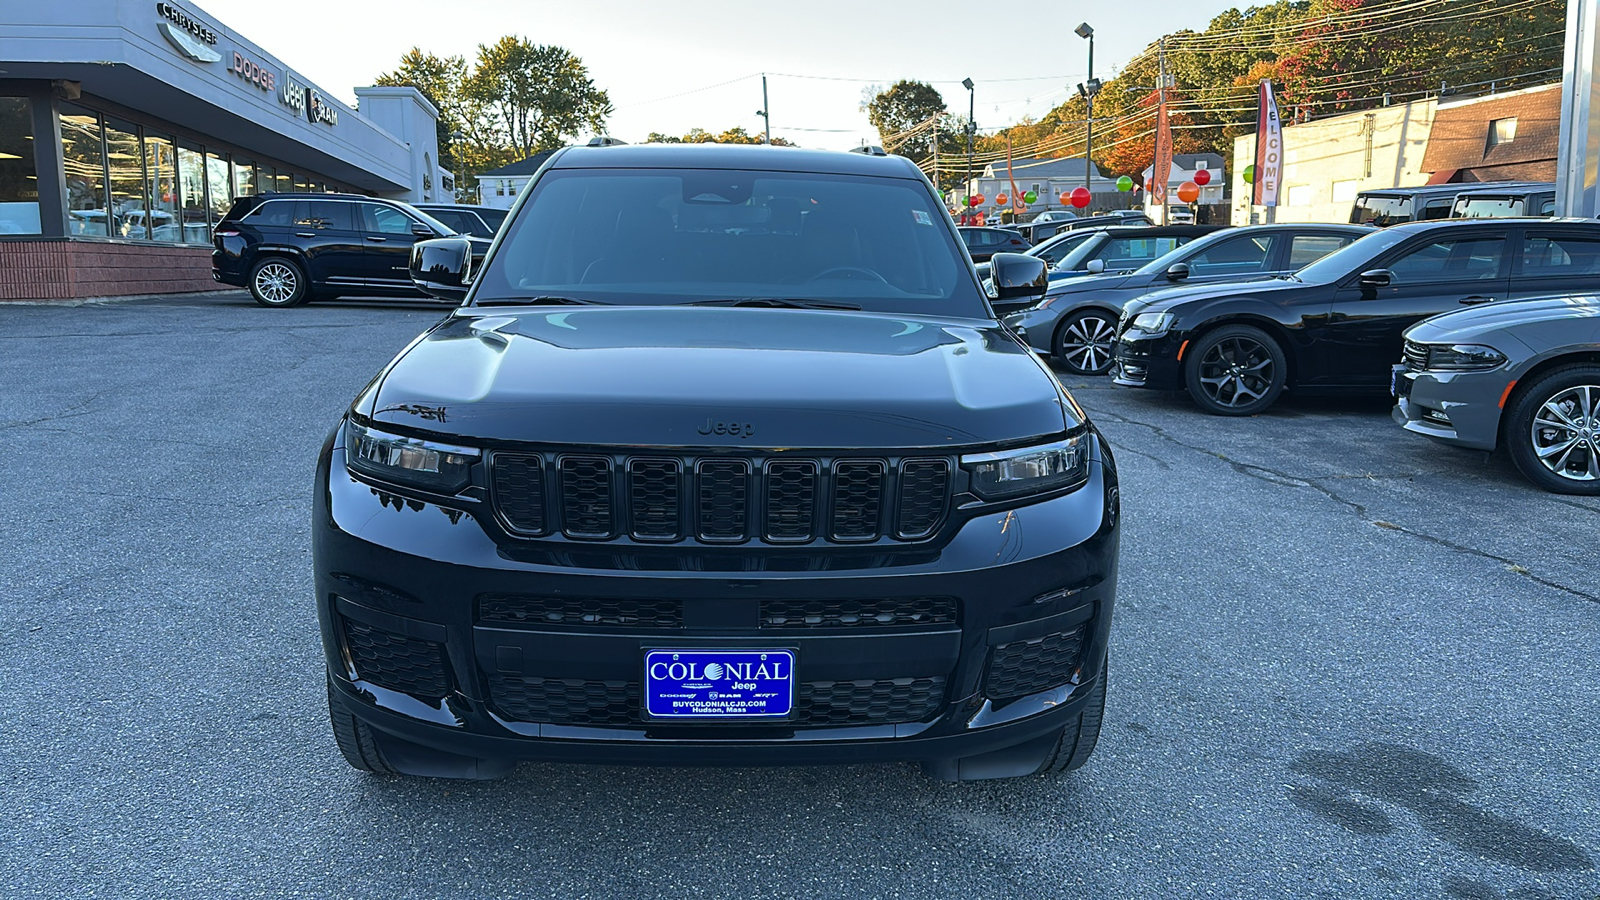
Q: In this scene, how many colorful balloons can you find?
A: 14